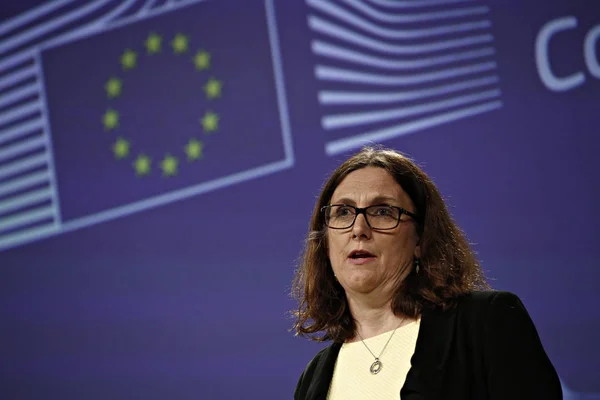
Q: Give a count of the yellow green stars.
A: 12